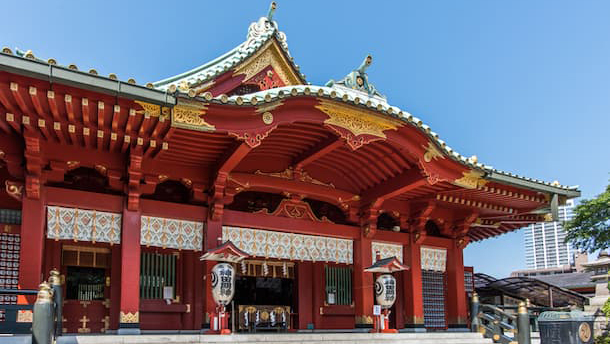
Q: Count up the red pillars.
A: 6